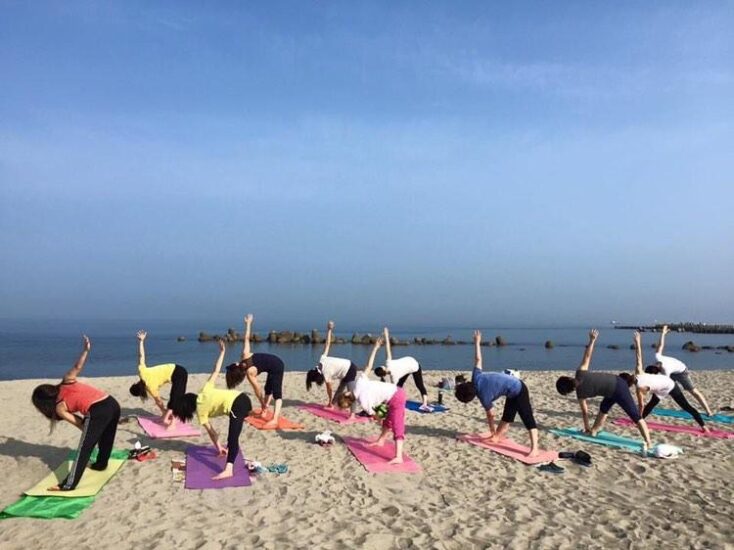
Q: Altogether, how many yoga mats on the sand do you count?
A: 11